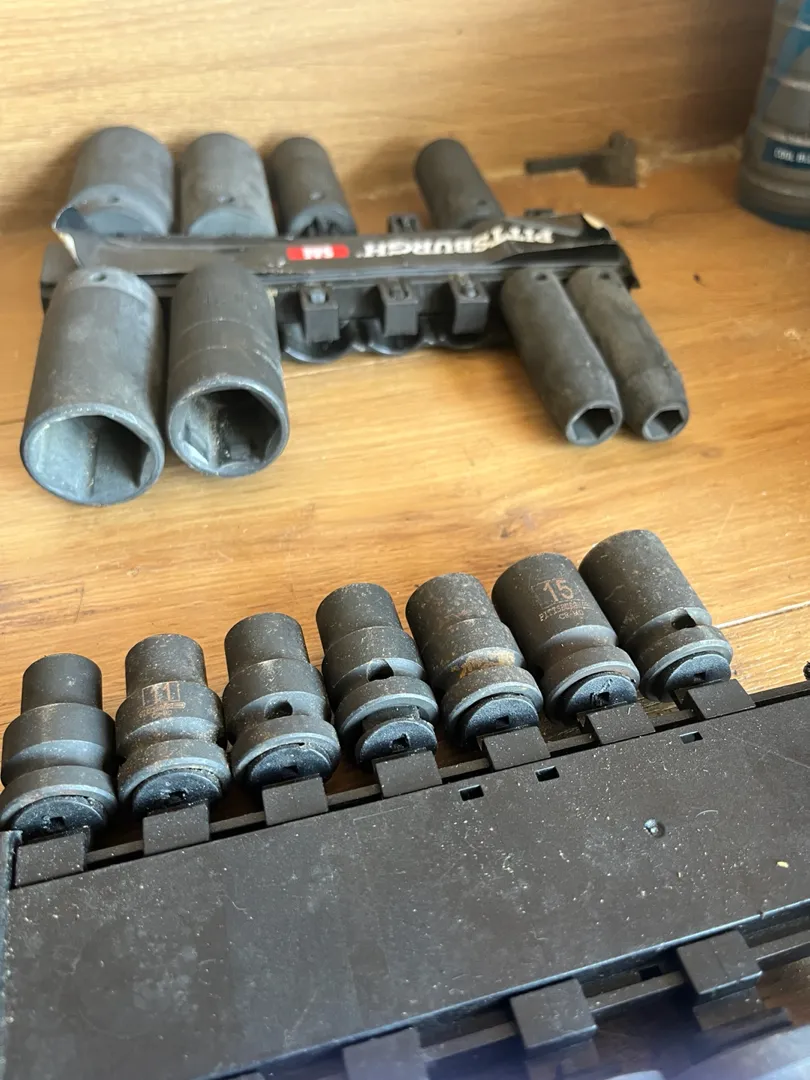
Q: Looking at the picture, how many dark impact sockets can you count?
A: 15